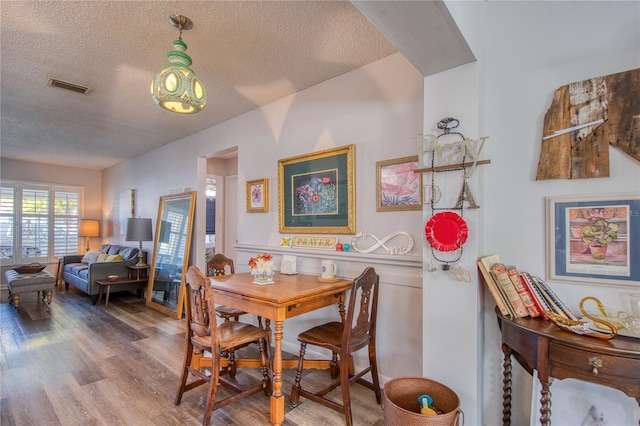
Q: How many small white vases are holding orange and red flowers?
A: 1